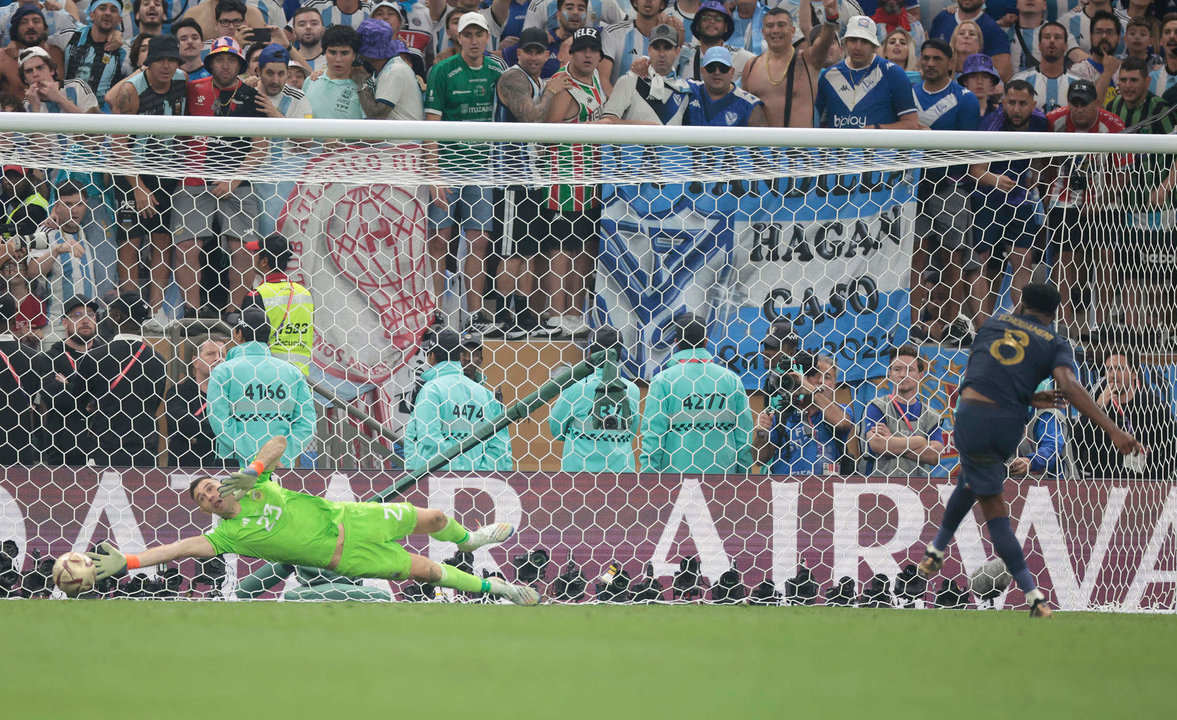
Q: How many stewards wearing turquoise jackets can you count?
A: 4